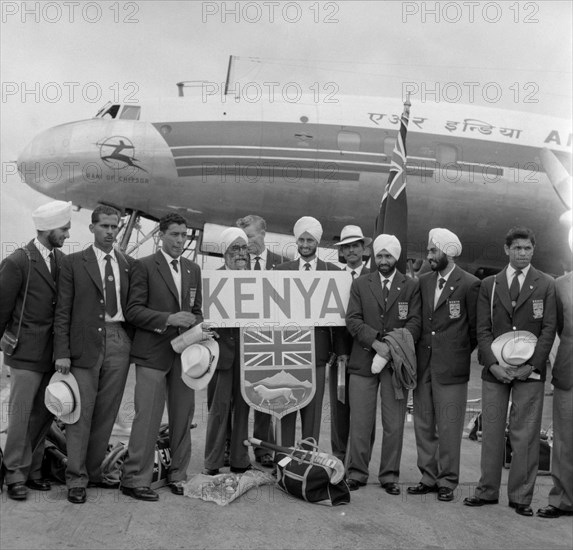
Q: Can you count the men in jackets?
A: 11